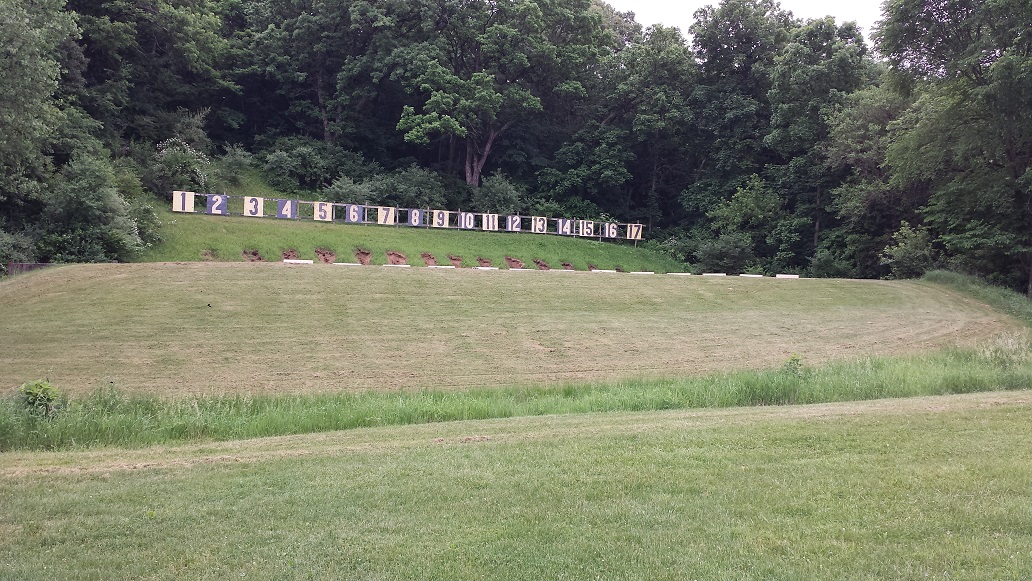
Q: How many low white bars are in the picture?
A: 13